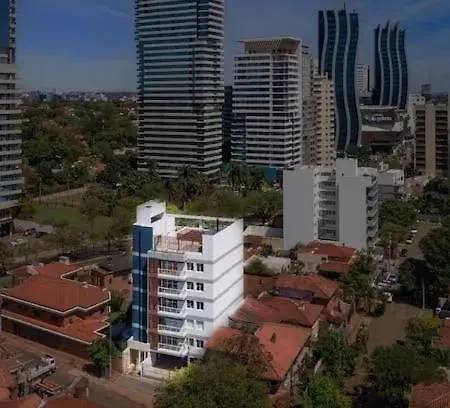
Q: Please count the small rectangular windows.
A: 10